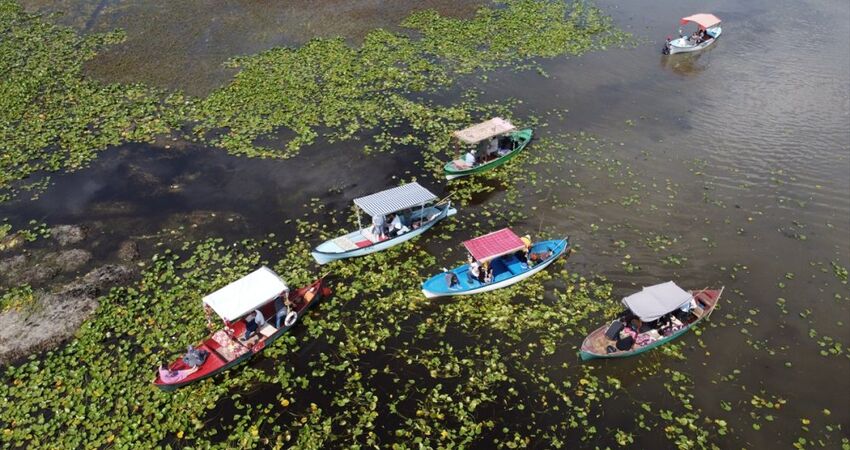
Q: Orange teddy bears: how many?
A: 0